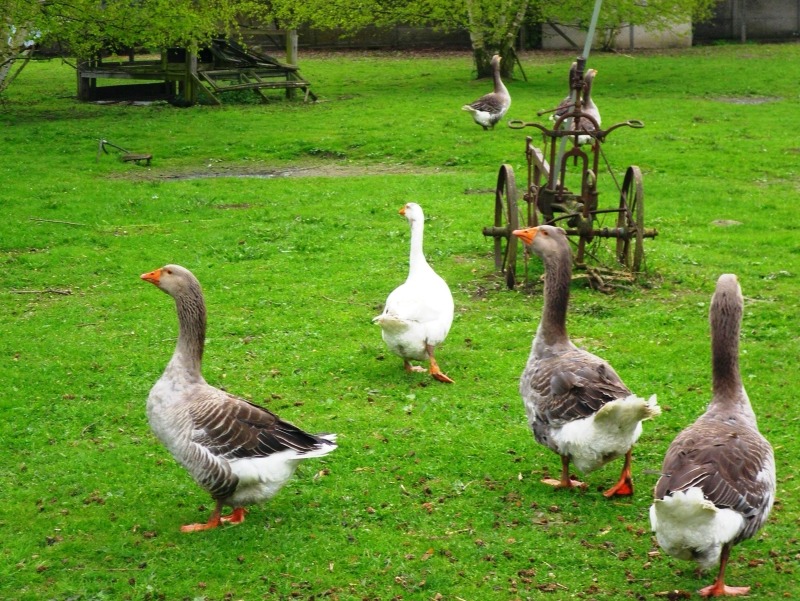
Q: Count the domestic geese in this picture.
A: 7